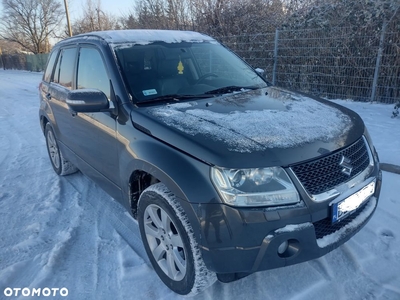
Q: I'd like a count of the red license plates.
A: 0